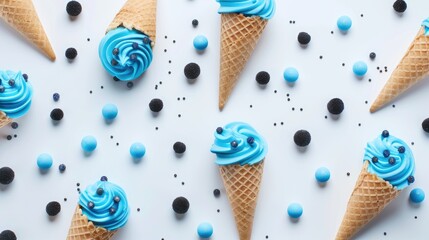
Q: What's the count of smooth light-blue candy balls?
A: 12